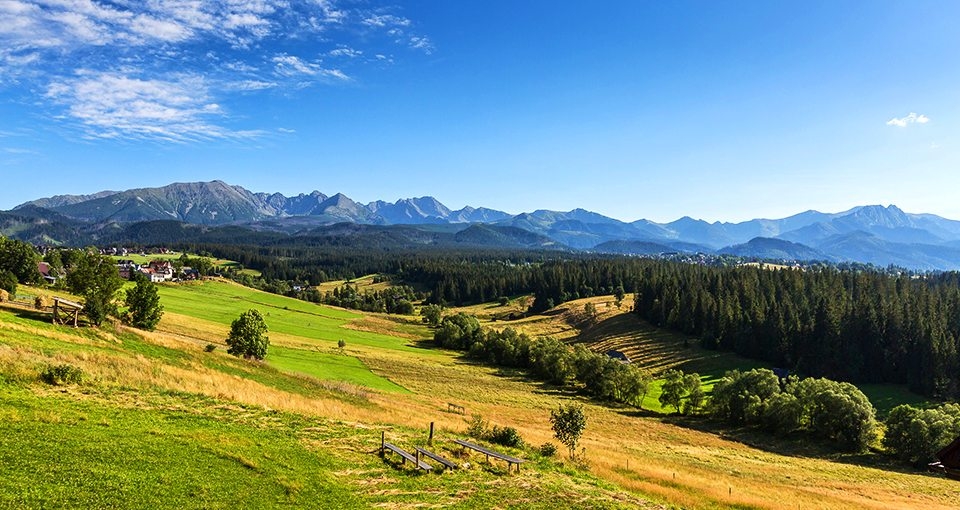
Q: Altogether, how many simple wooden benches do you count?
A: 3